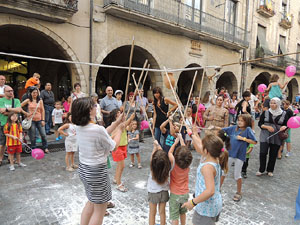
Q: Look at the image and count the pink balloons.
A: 6